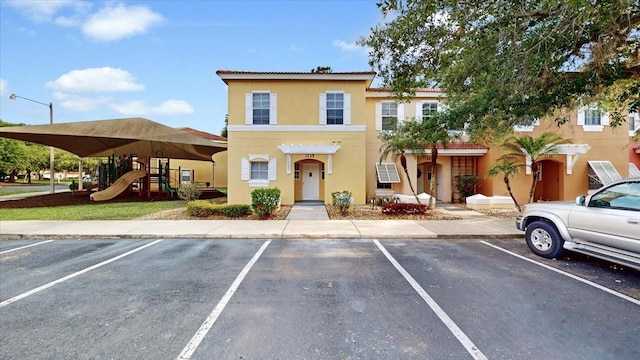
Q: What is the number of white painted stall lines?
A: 5